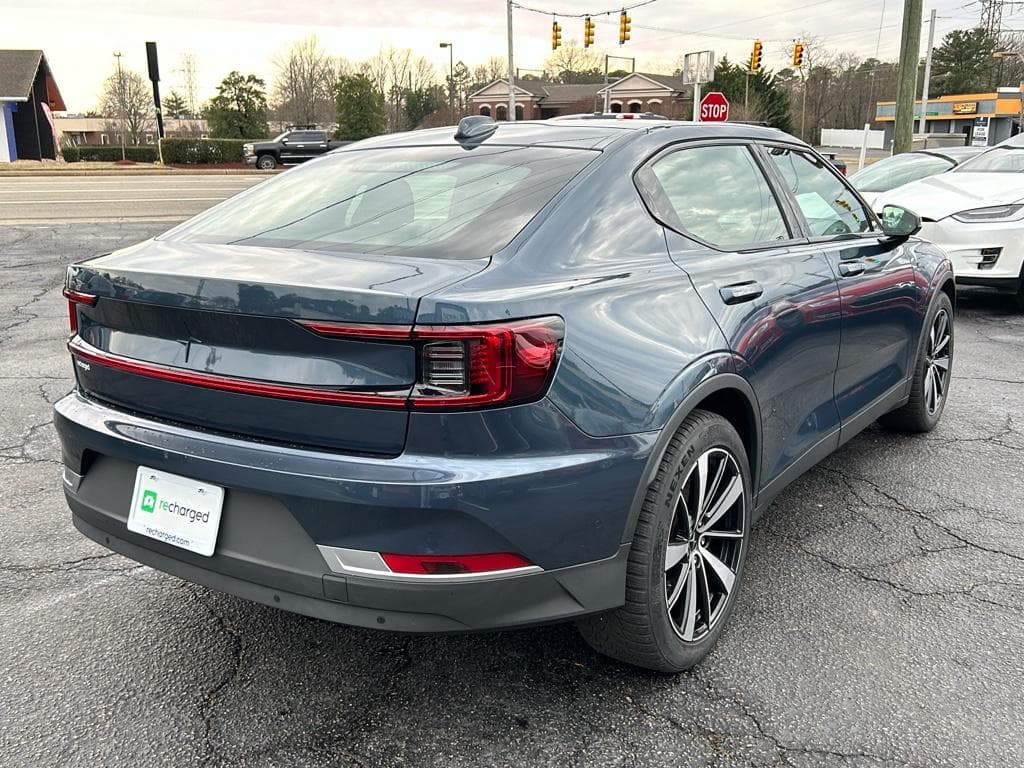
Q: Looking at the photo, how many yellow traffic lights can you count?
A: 5